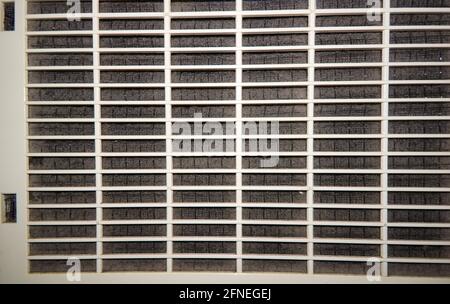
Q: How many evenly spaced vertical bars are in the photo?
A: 5